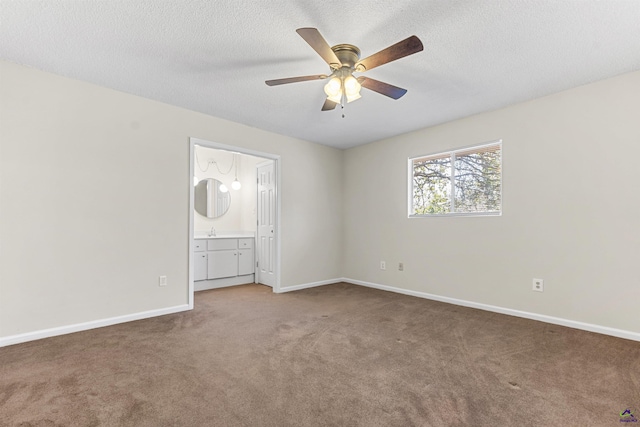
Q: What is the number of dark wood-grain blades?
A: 5